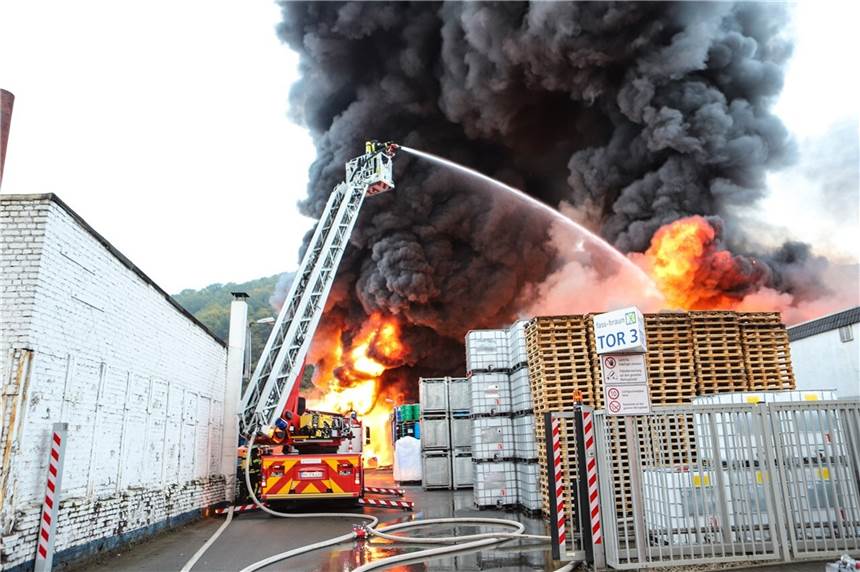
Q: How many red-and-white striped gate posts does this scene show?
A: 3